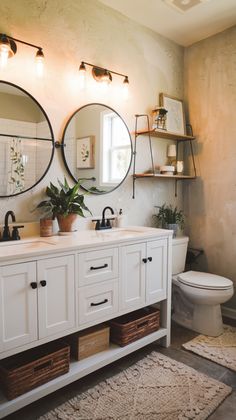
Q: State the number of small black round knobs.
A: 4